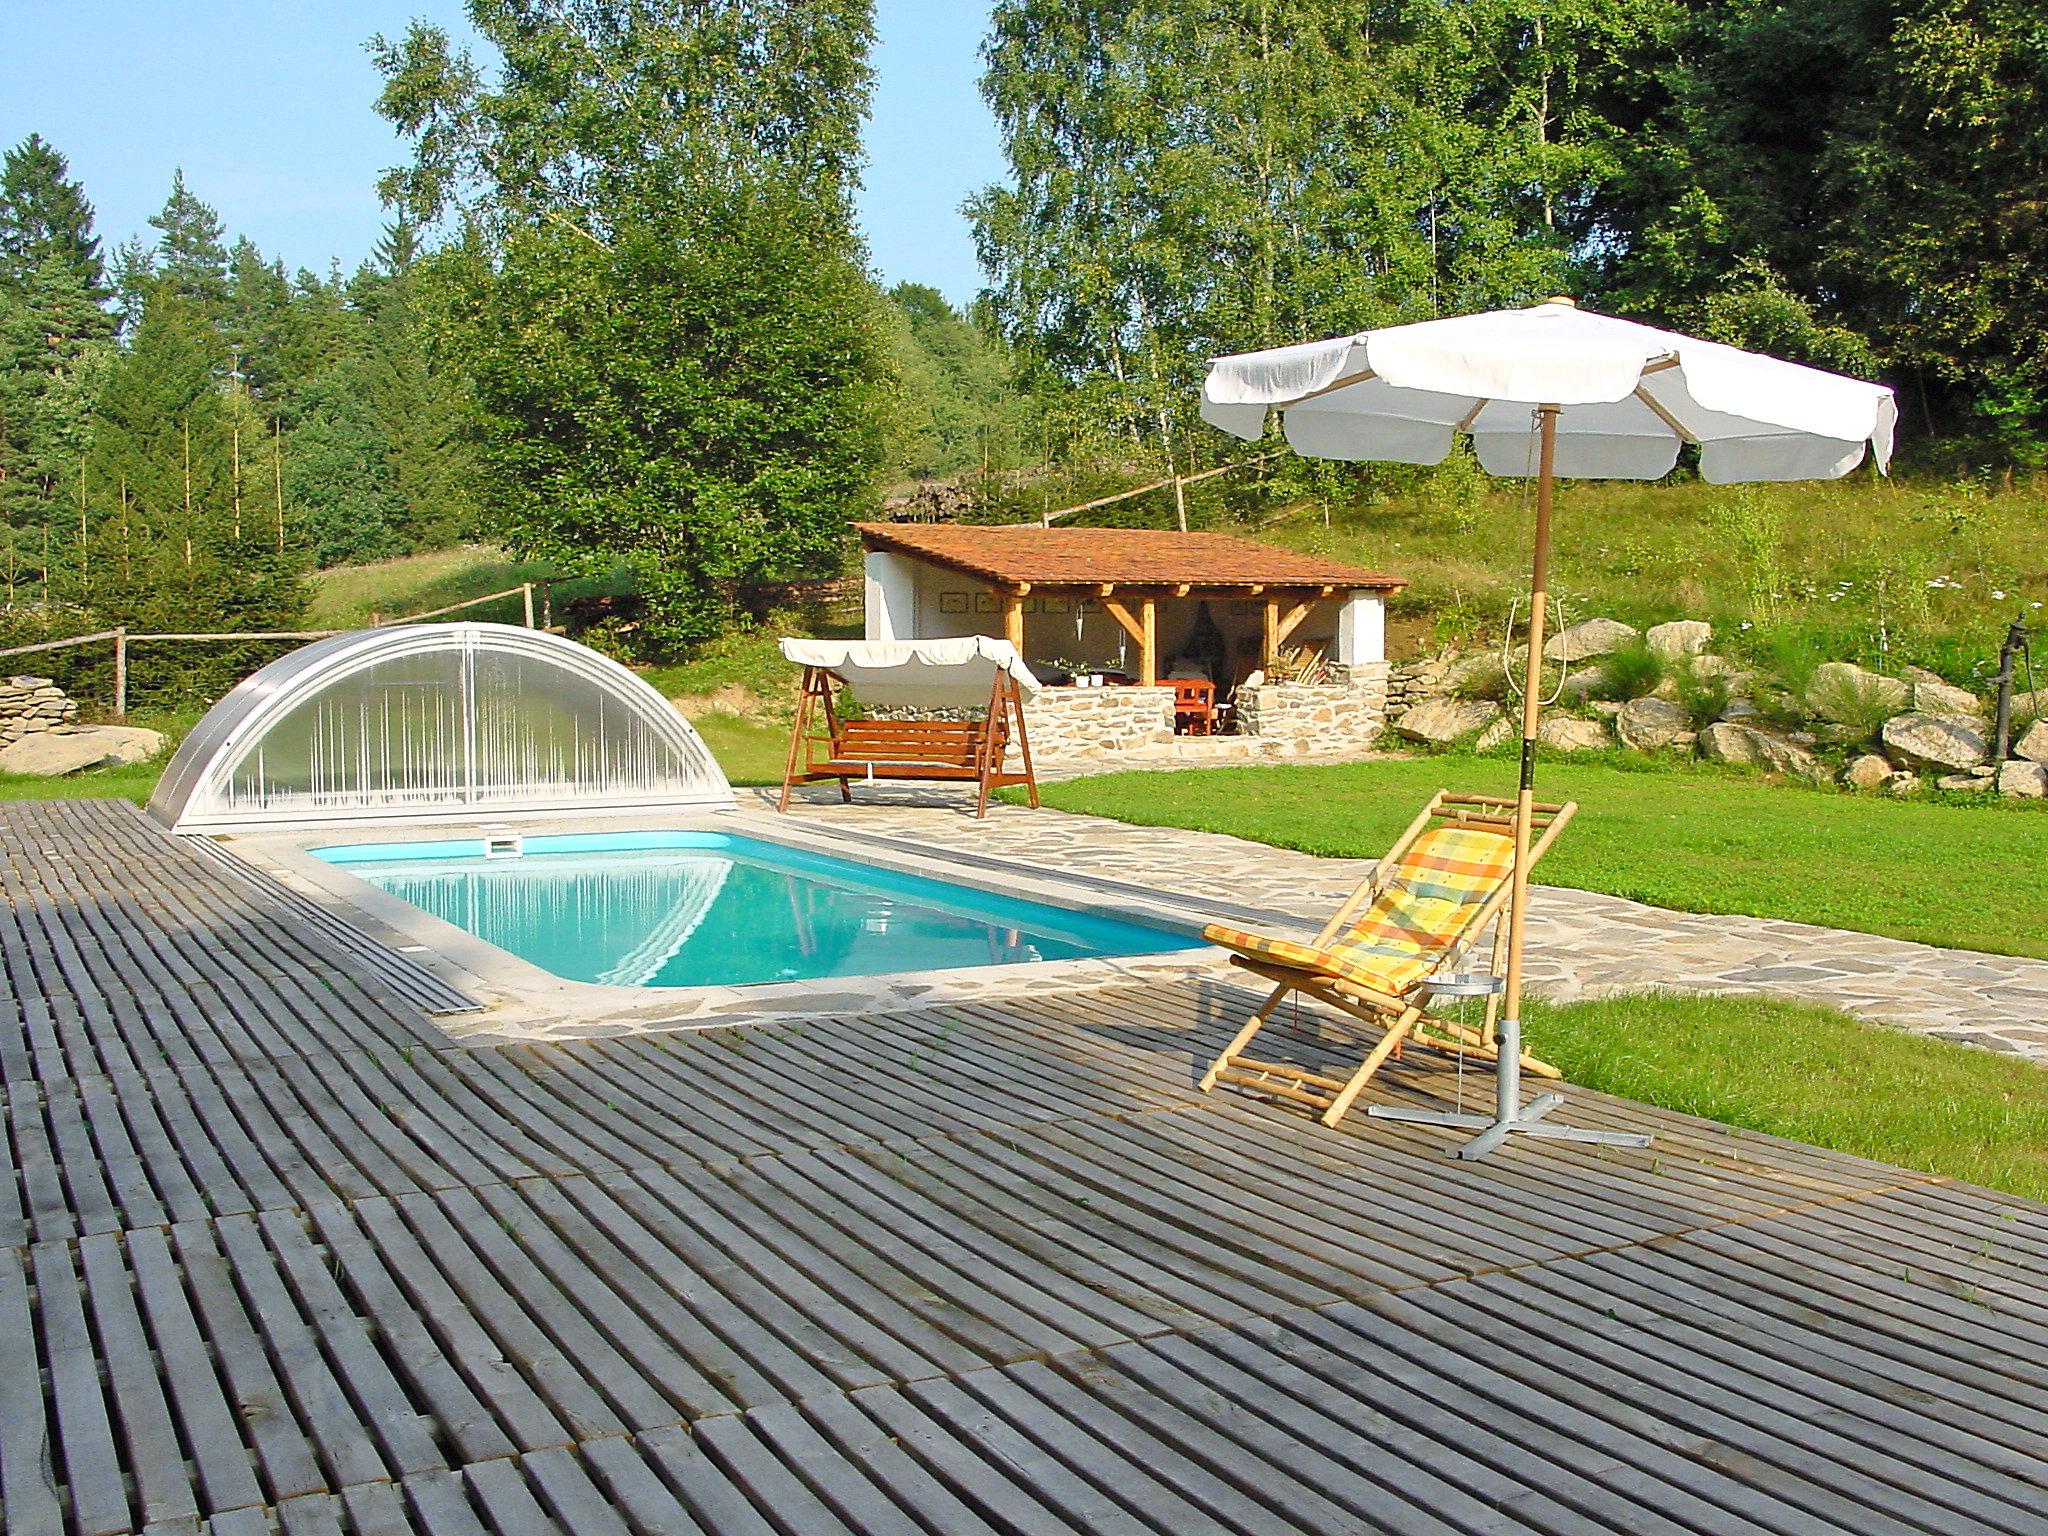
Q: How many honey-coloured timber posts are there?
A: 3